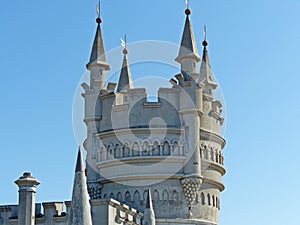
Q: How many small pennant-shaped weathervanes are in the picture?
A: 4